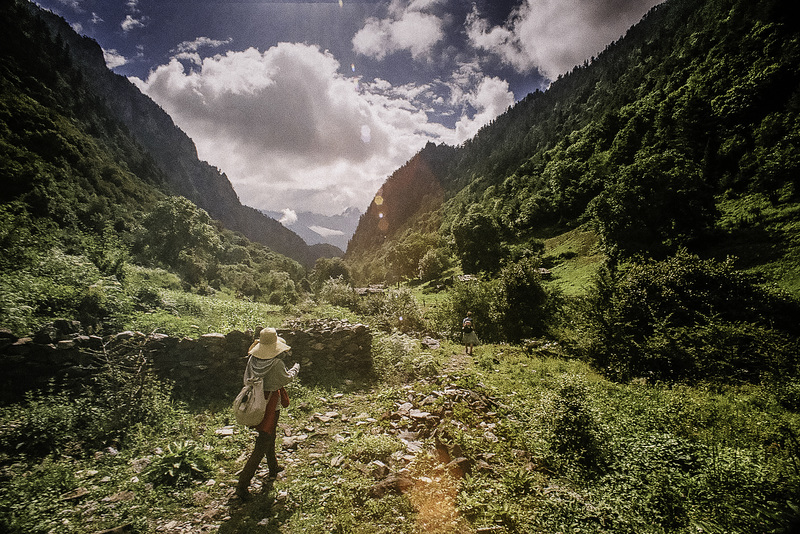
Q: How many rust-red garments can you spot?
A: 1